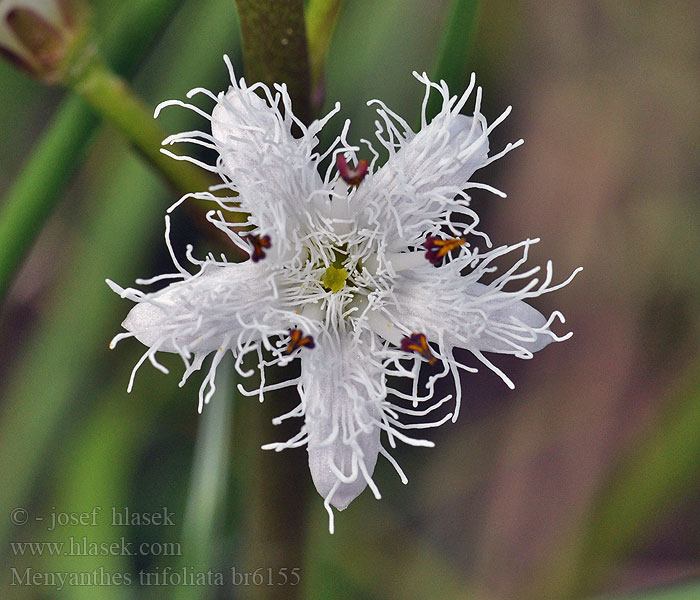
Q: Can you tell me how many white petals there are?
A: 5